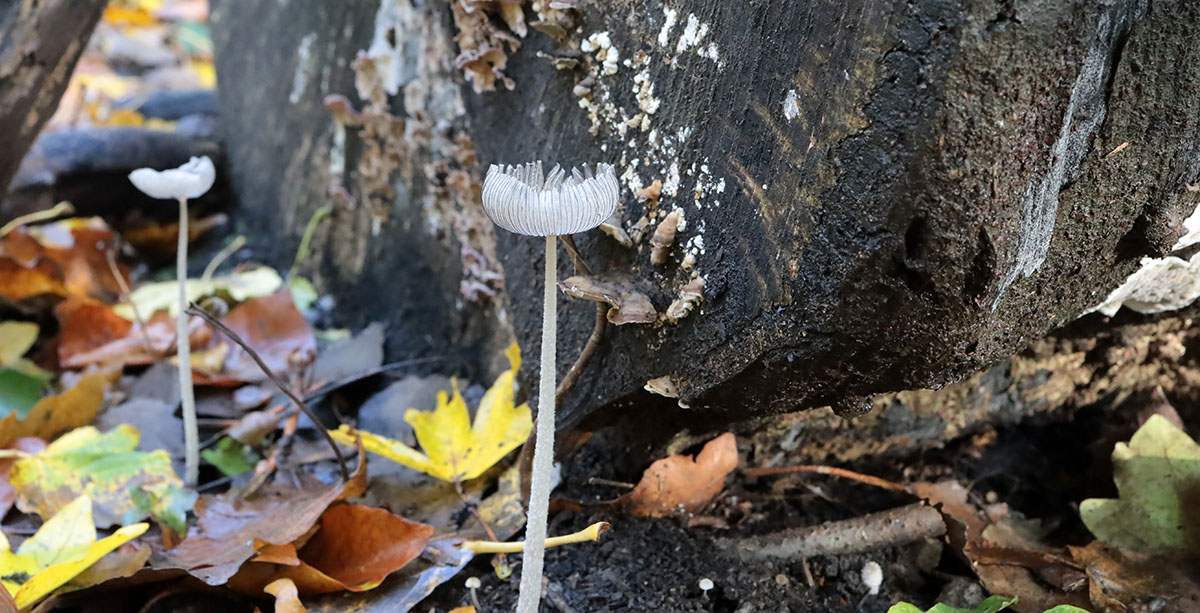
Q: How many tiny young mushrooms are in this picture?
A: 3